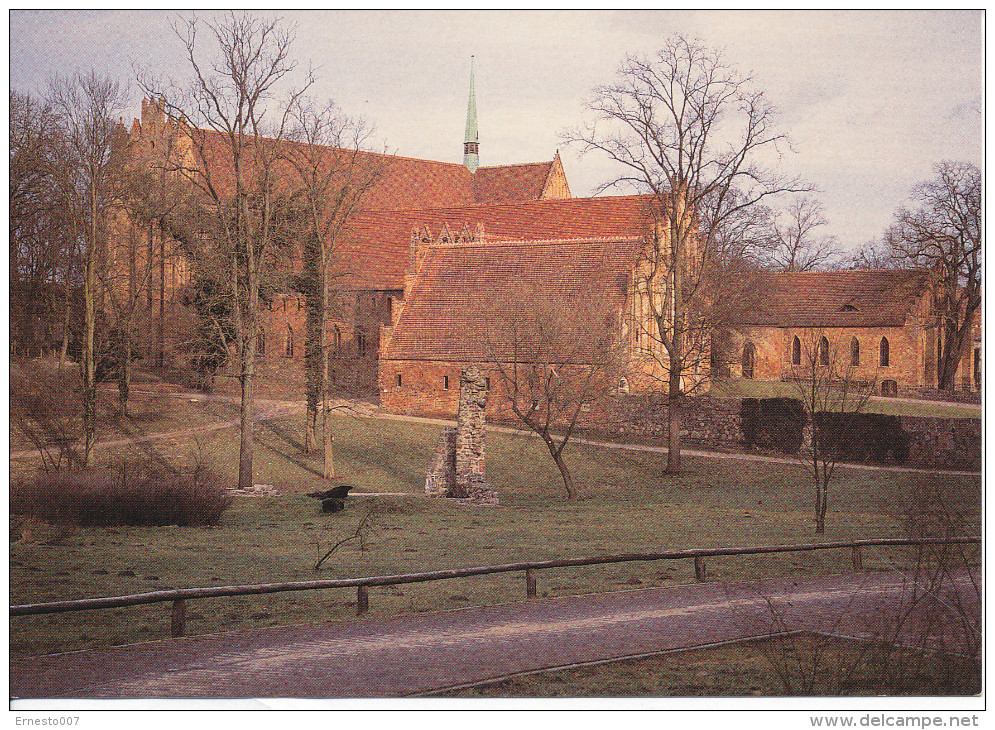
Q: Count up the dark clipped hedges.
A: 2